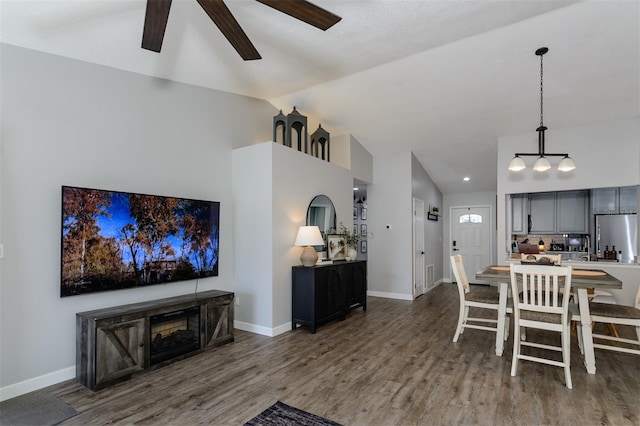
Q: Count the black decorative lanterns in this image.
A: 3